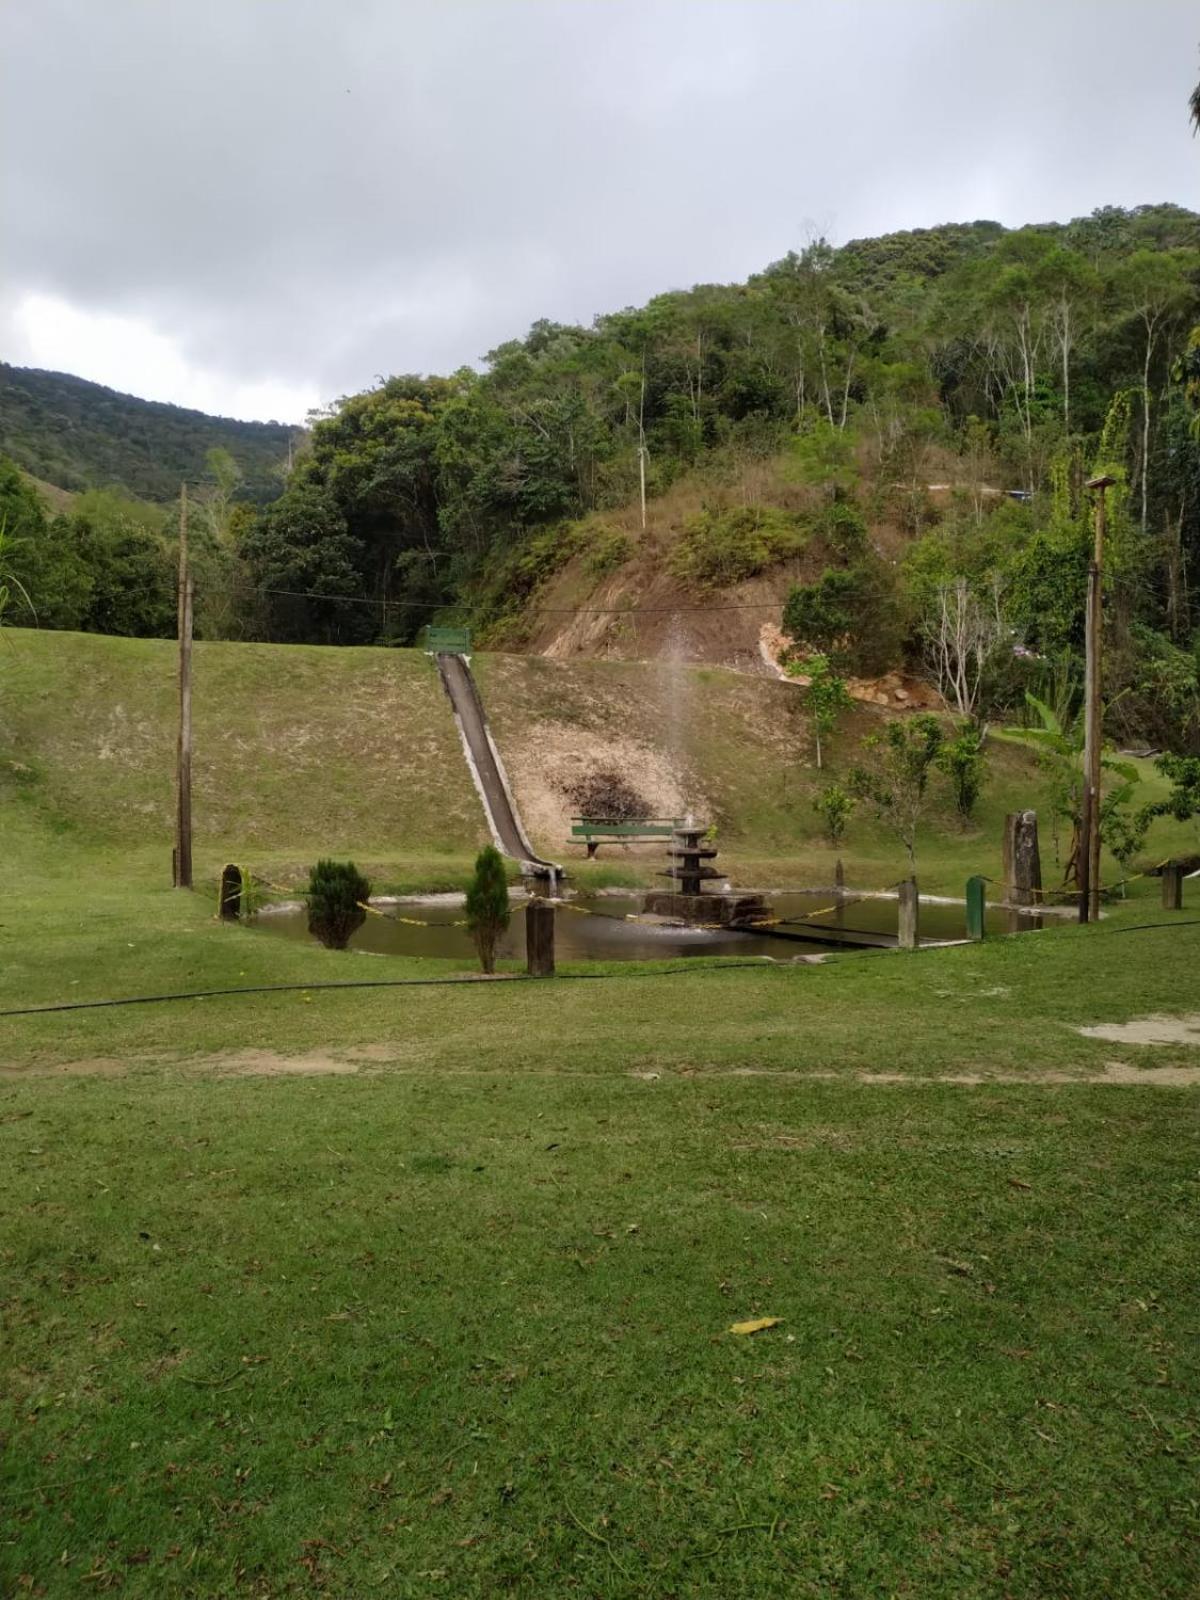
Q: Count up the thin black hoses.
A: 1